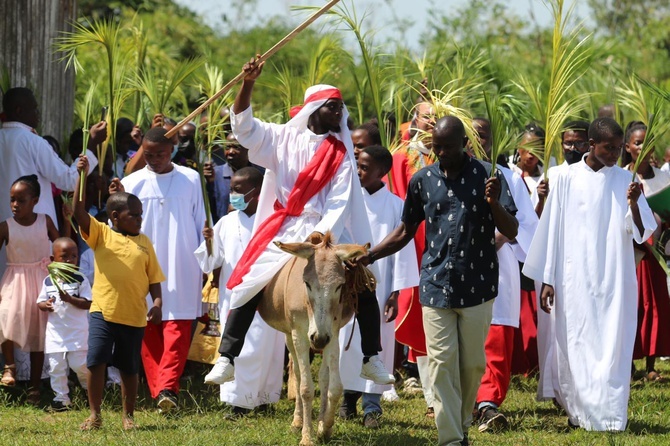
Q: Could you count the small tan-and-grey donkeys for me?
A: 1